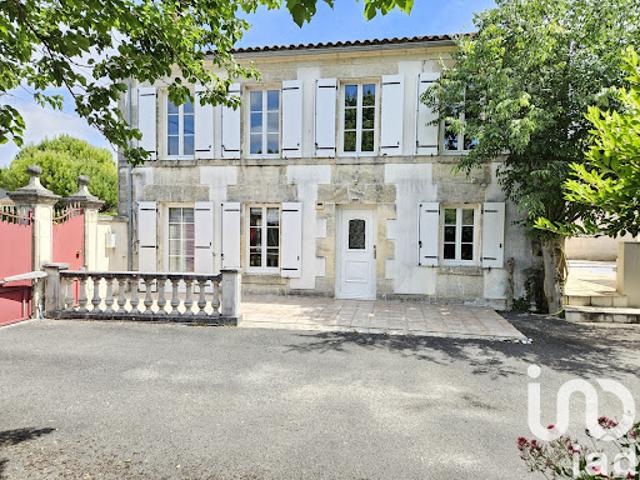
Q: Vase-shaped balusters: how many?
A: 12